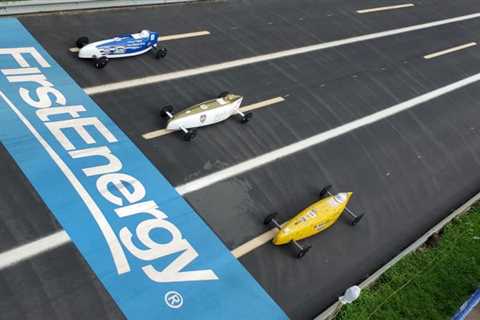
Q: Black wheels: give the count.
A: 11